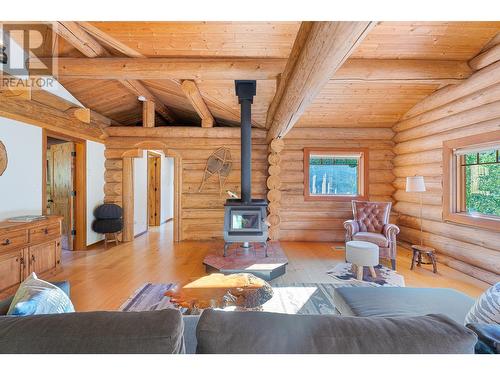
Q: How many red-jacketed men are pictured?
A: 0